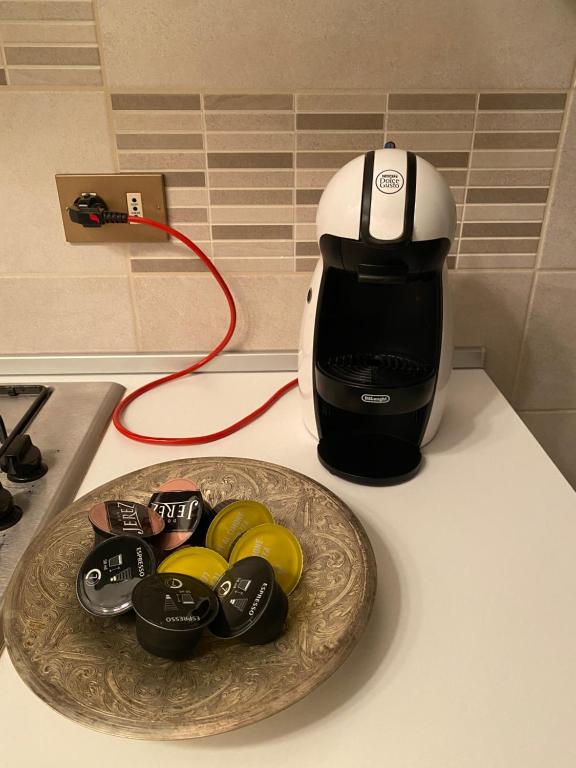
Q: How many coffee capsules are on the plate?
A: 8